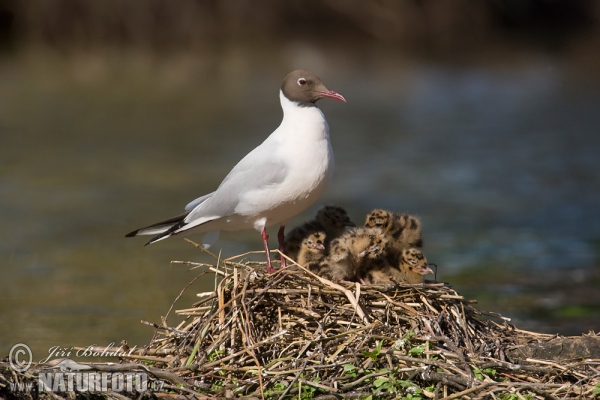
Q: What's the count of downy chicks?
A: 5